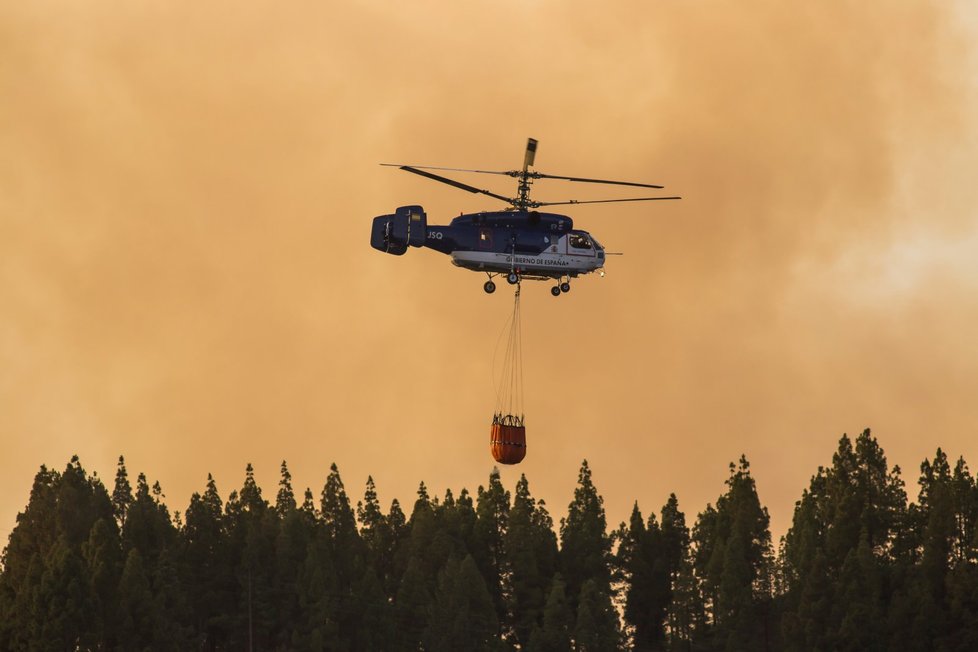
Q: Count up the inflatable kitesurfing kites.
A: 0